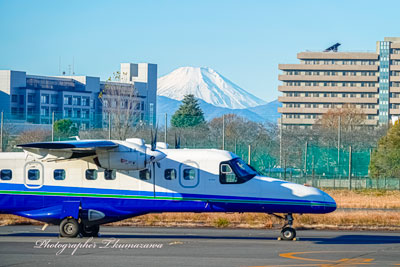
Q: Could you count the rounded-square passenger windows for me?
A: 8